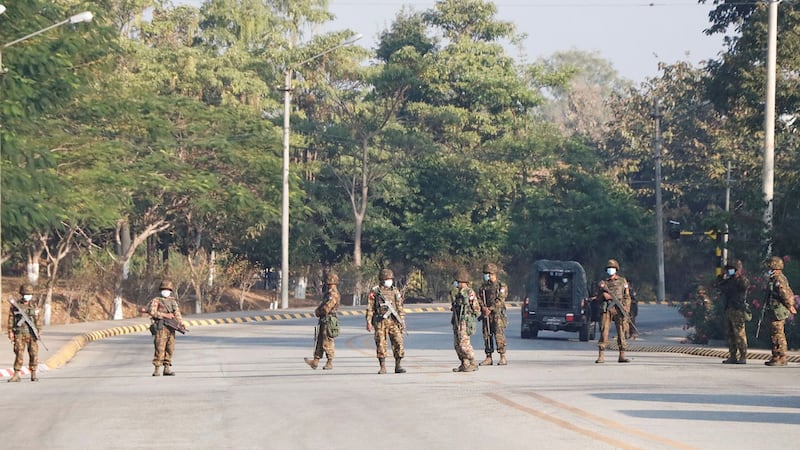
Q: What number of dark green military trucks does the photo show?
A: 1